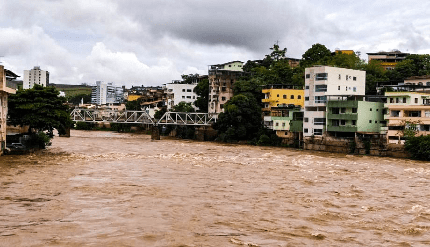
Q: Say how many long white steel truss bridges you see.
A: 1